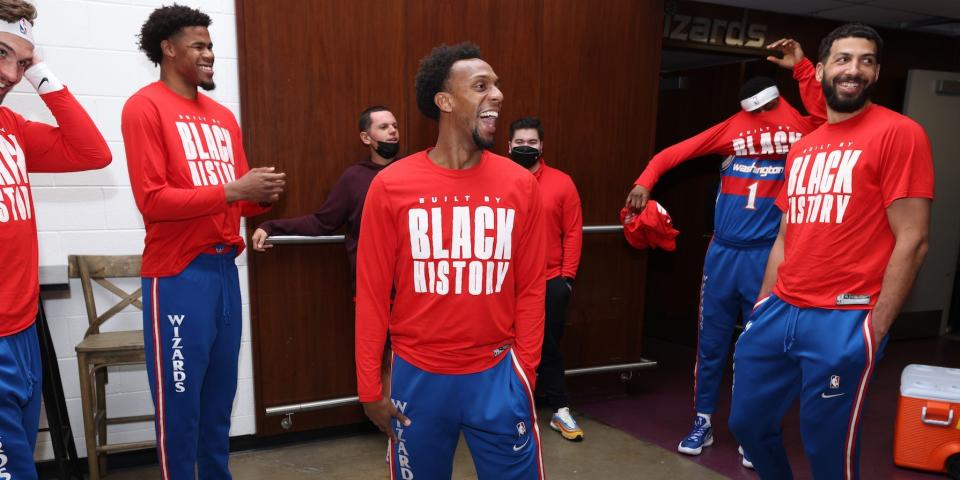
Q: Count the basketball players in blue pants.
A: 5